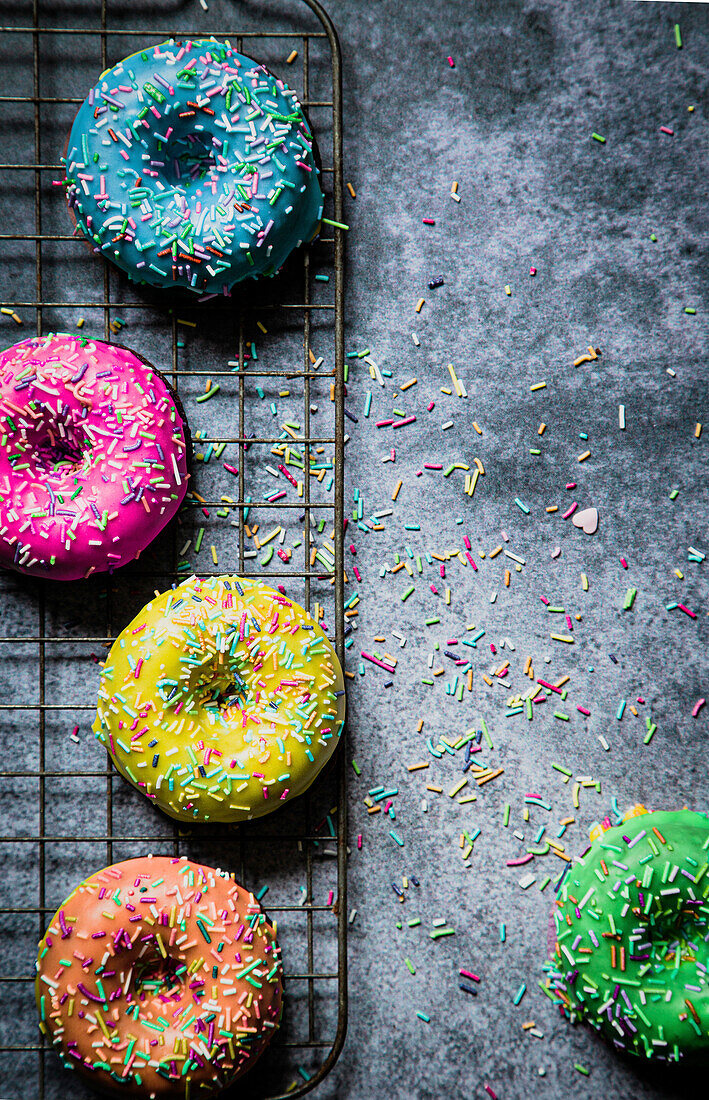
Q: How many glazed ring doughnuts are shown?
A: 5